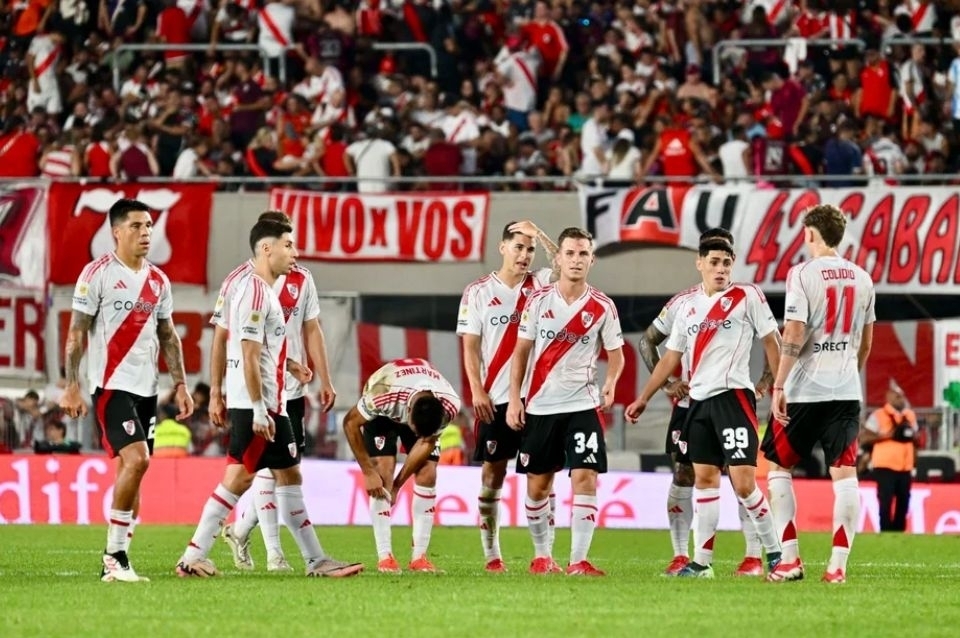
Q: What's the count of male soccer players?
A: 9